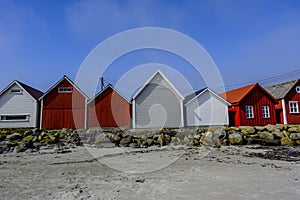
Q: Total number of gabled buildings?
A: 7